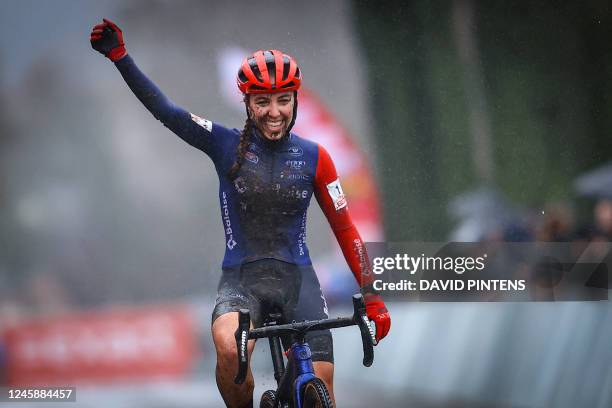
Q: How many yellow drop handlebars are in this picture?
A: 0